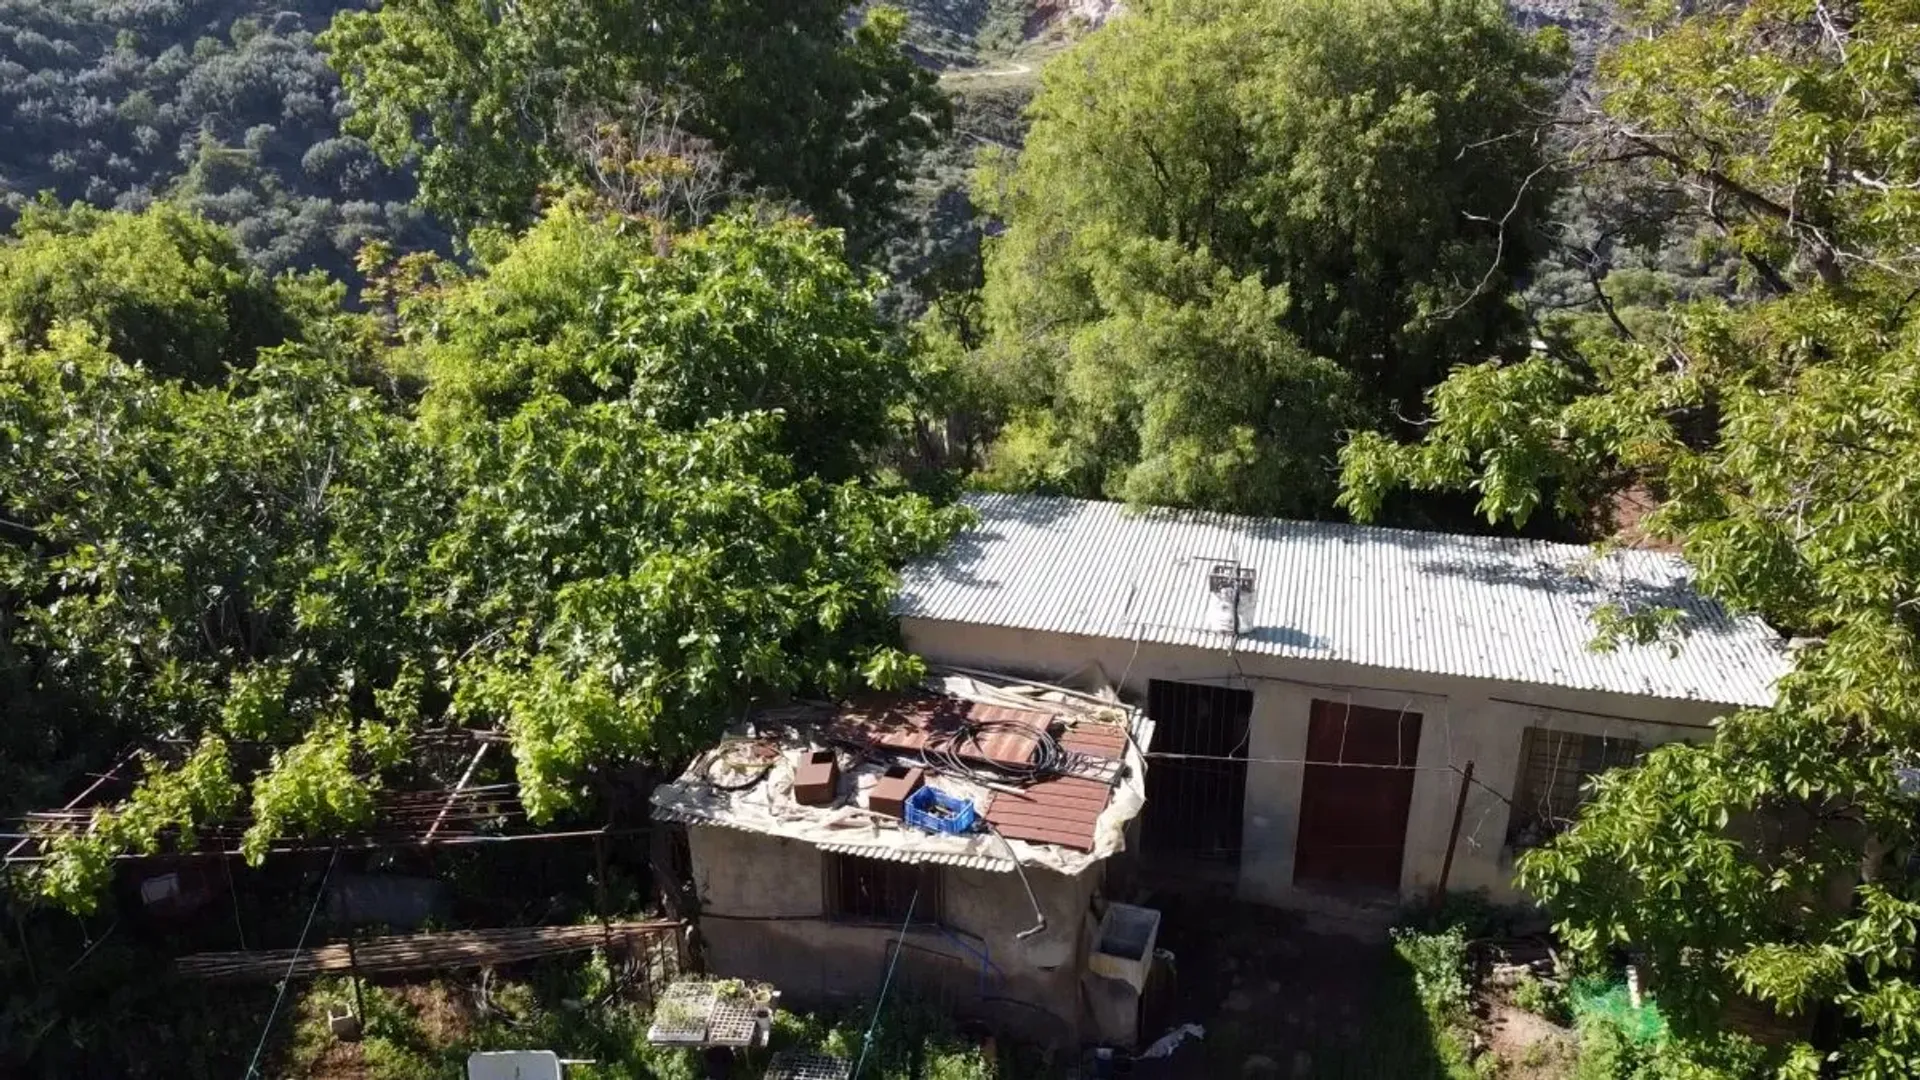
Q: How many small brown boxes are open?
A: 2